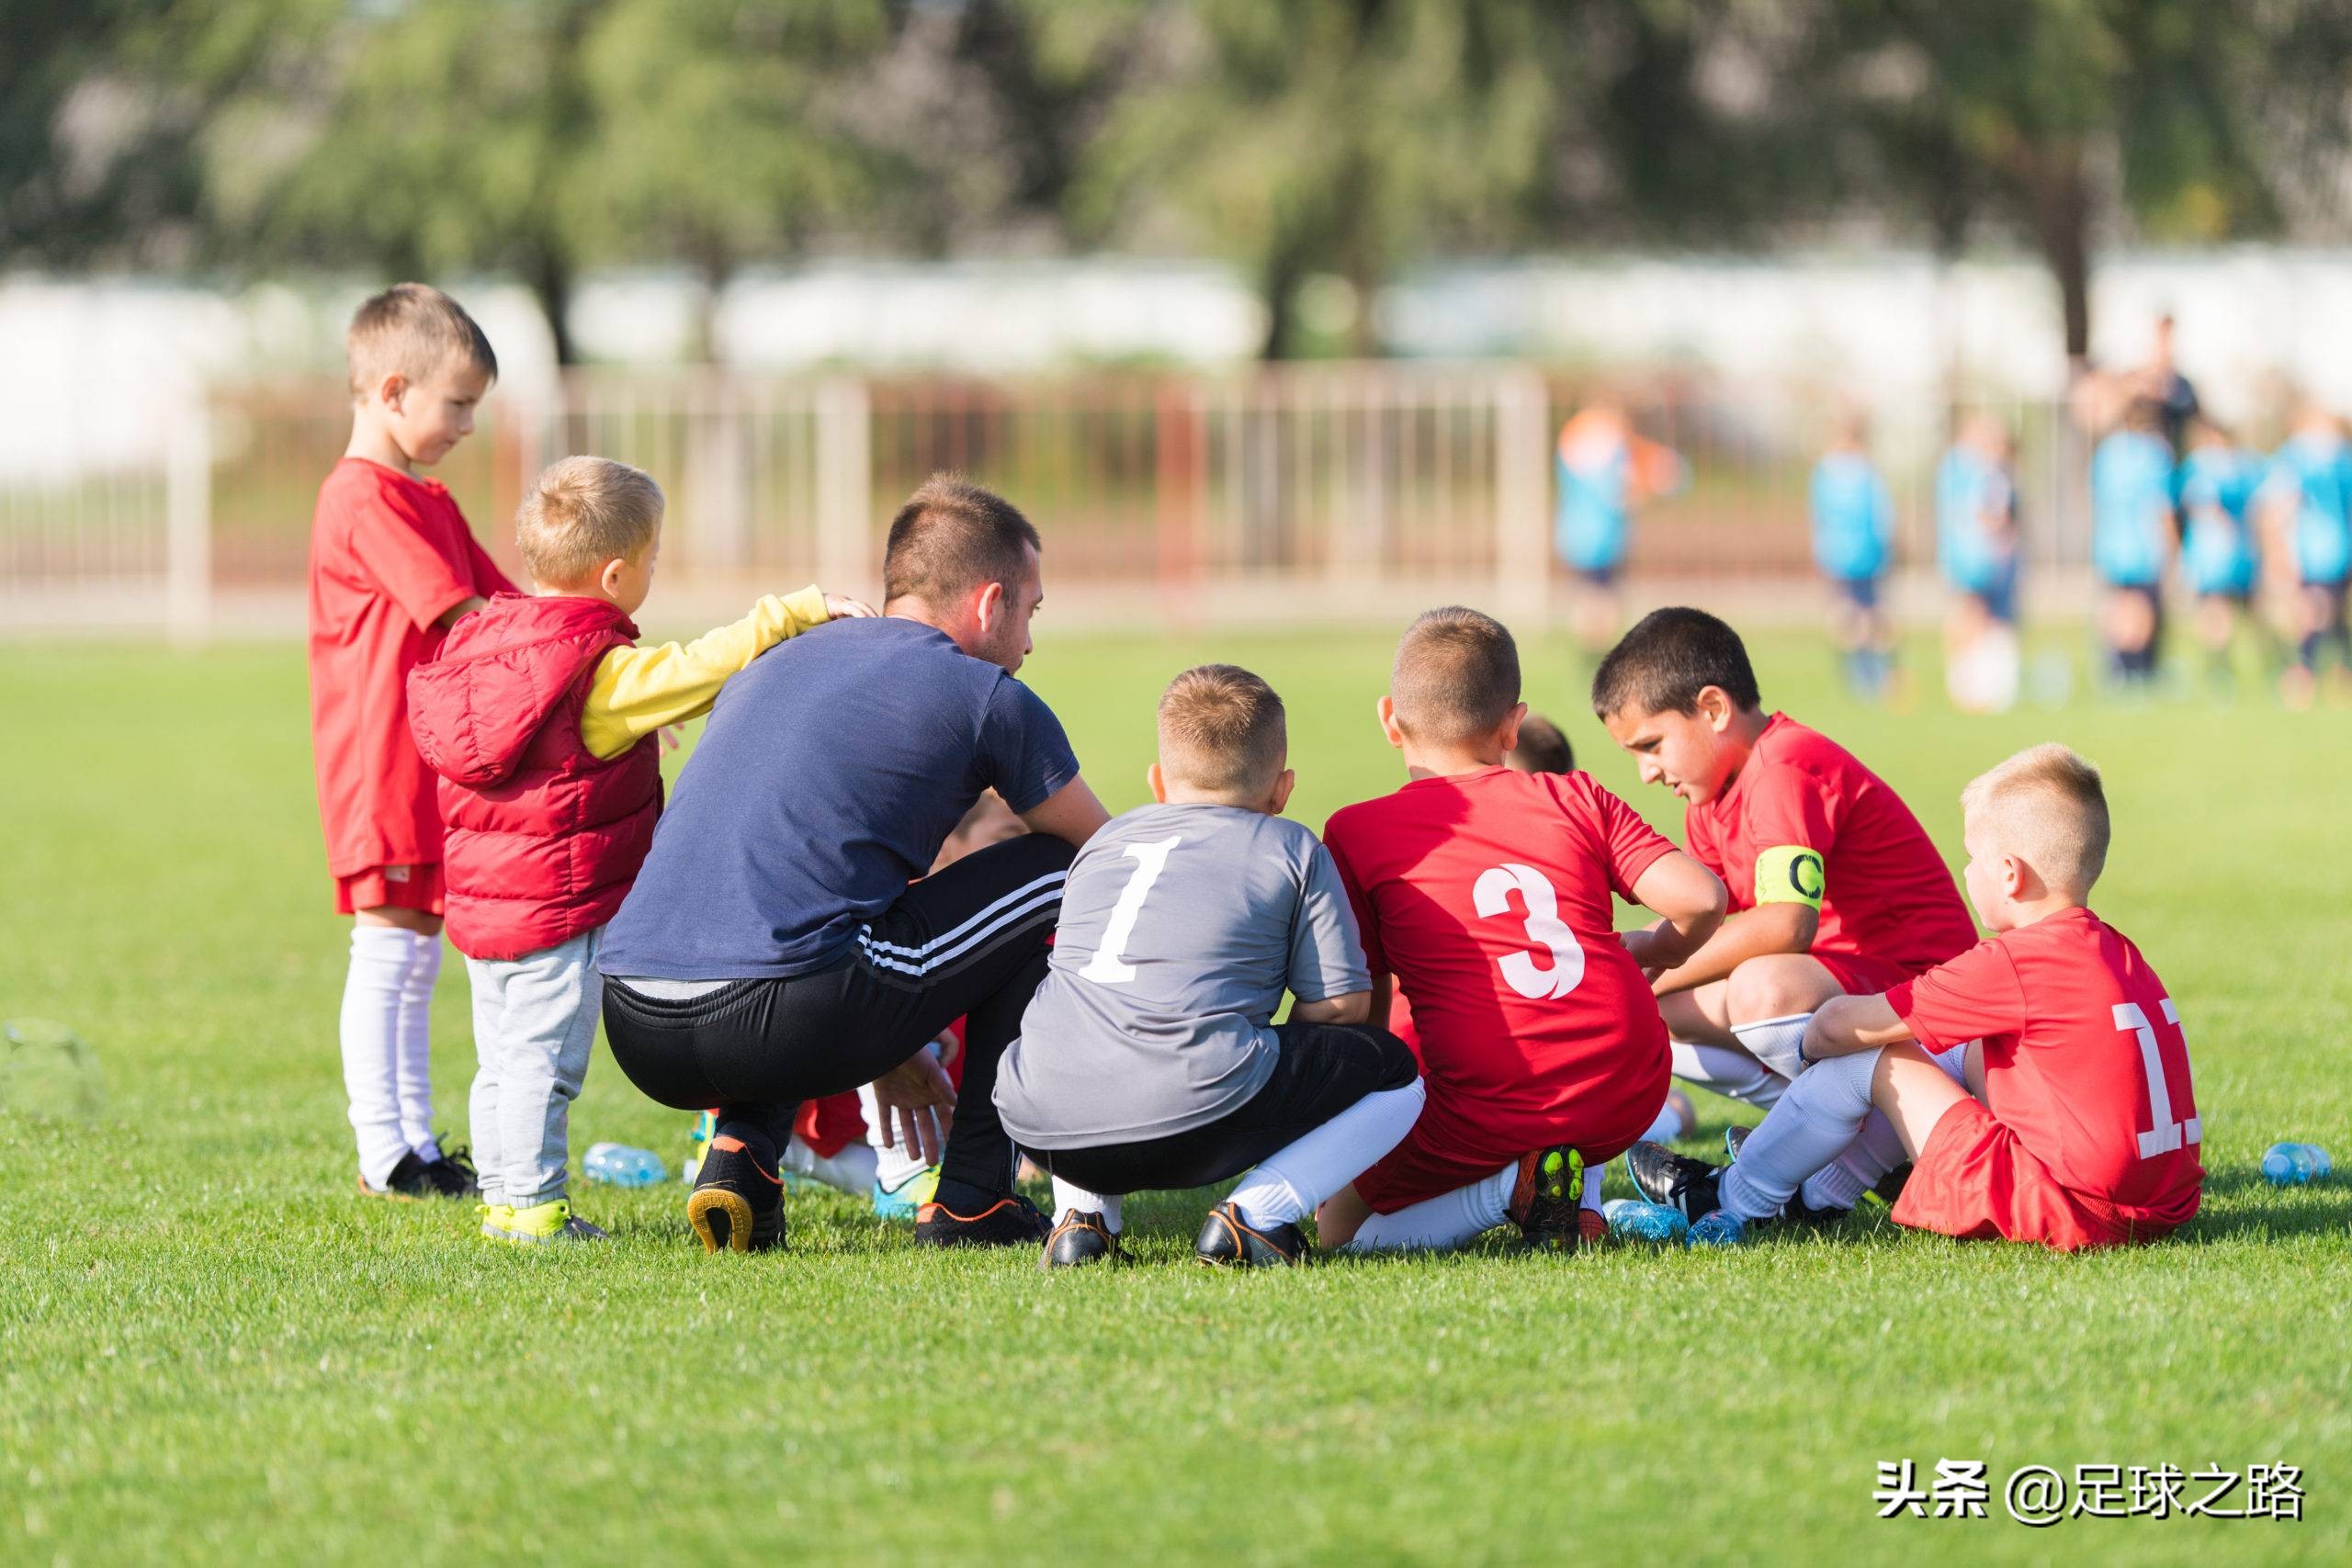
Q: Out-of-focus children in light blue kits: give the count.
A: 6